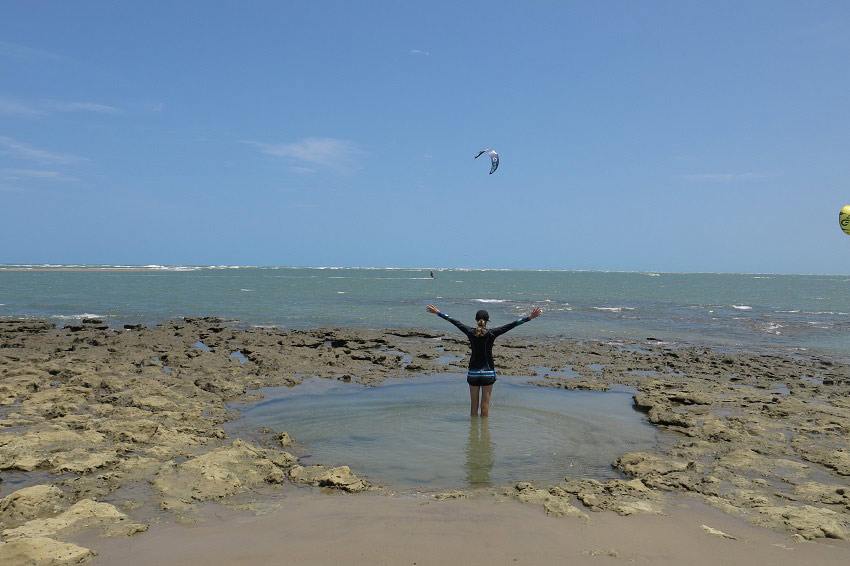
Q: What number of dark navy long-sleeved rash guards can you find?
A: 1